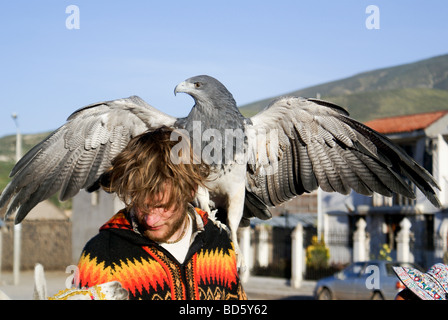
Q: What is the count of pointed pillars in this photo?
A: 3